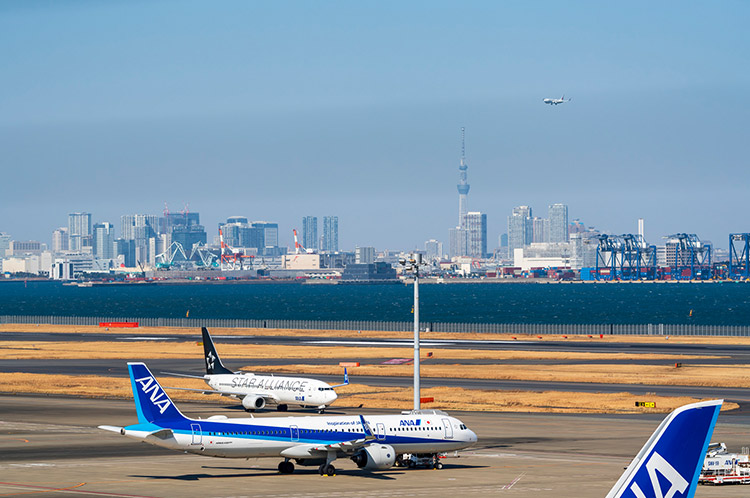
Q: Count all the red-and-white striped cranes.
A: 2